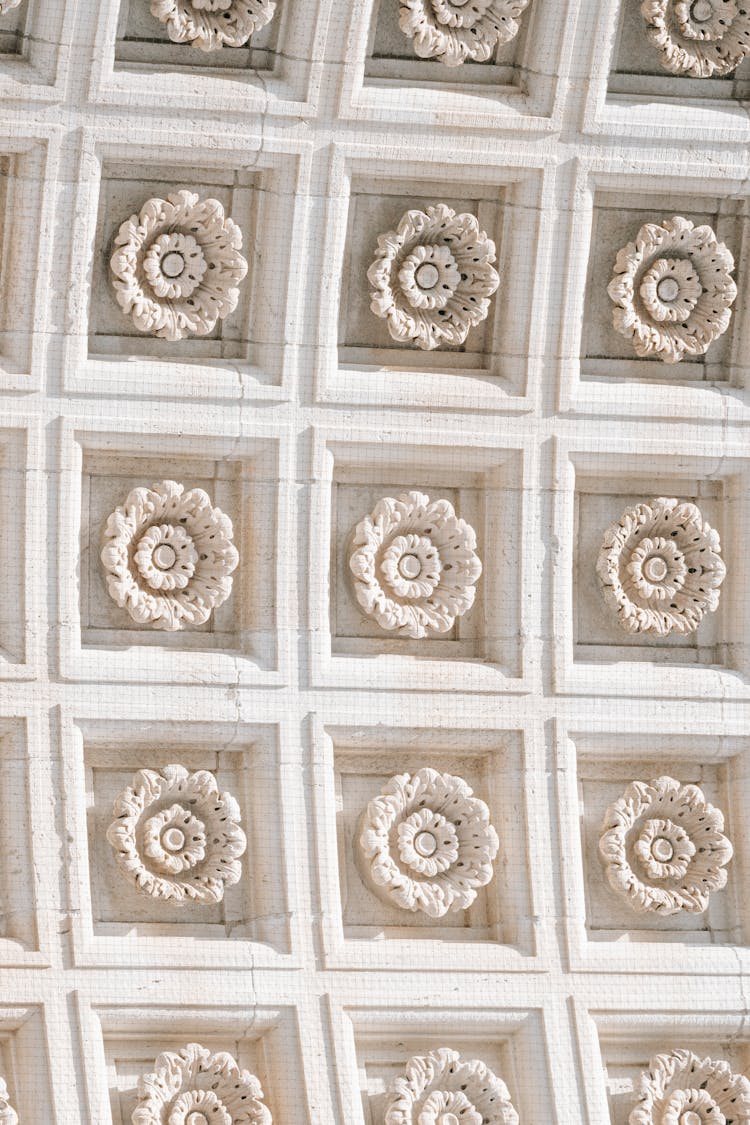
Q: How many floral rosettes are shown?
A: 15